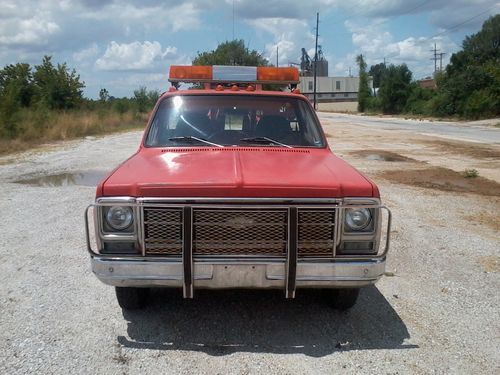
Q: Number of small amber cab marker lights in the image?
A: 5